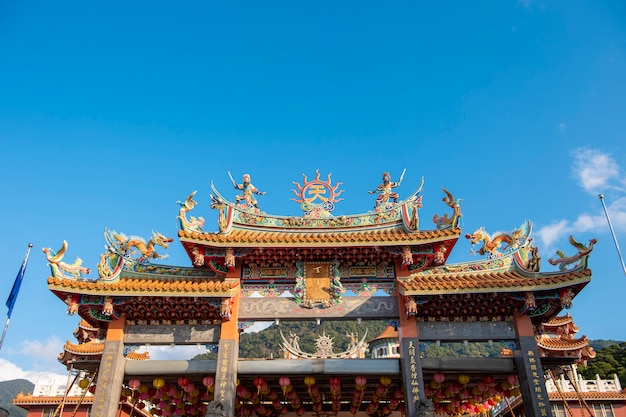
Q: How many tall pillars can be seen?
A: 4